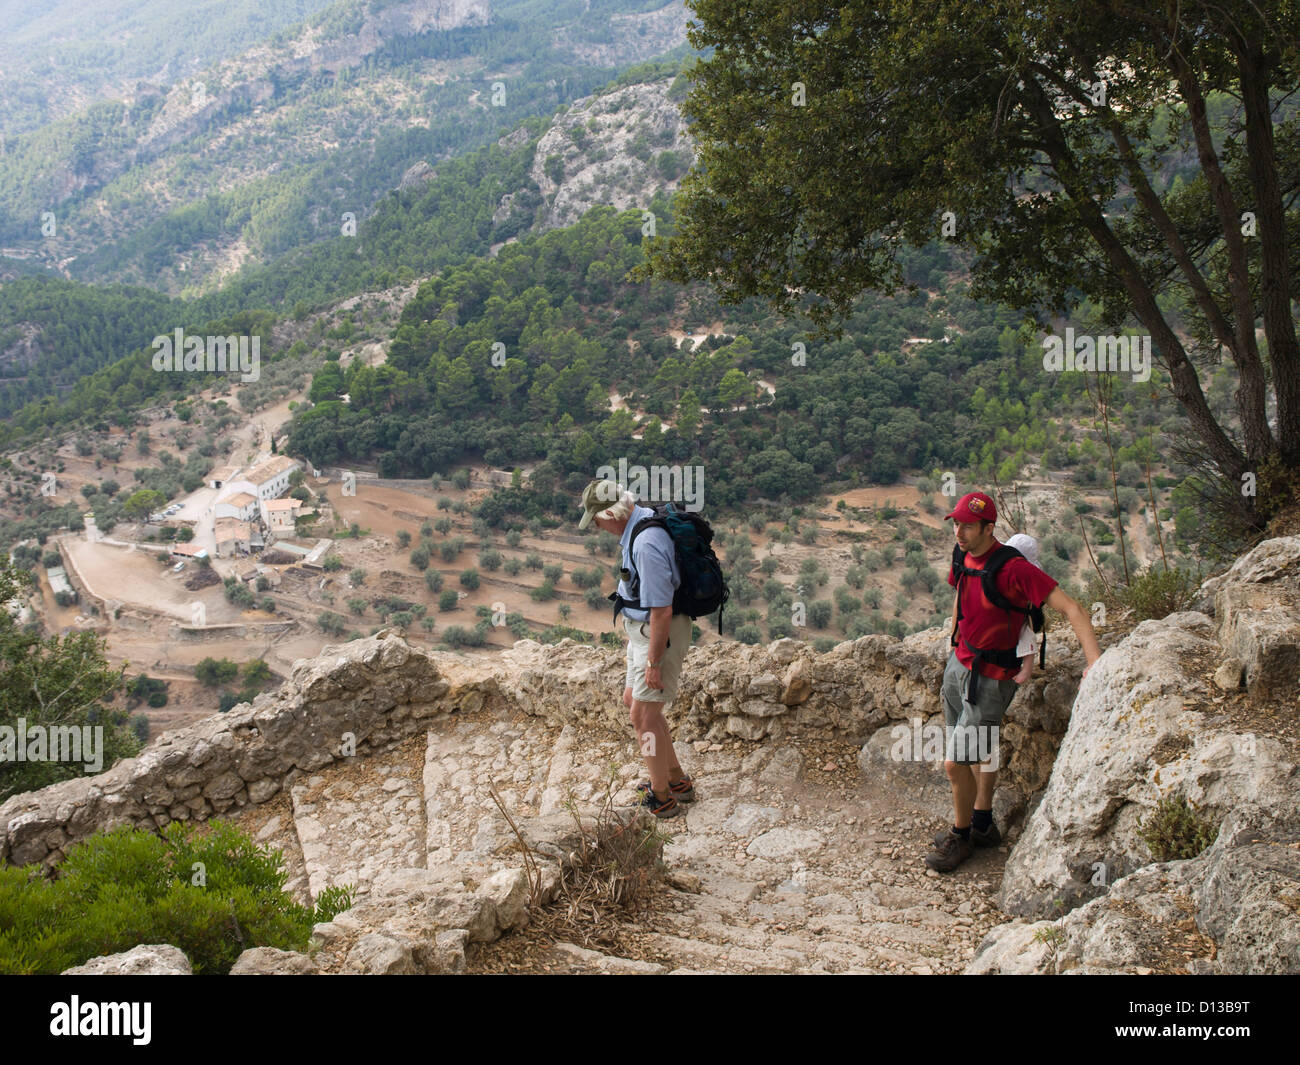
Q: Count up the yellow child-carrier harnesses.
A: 0